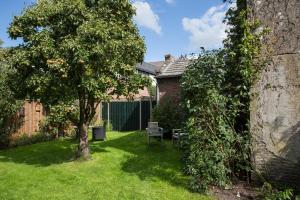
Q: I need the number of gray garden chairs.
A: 2